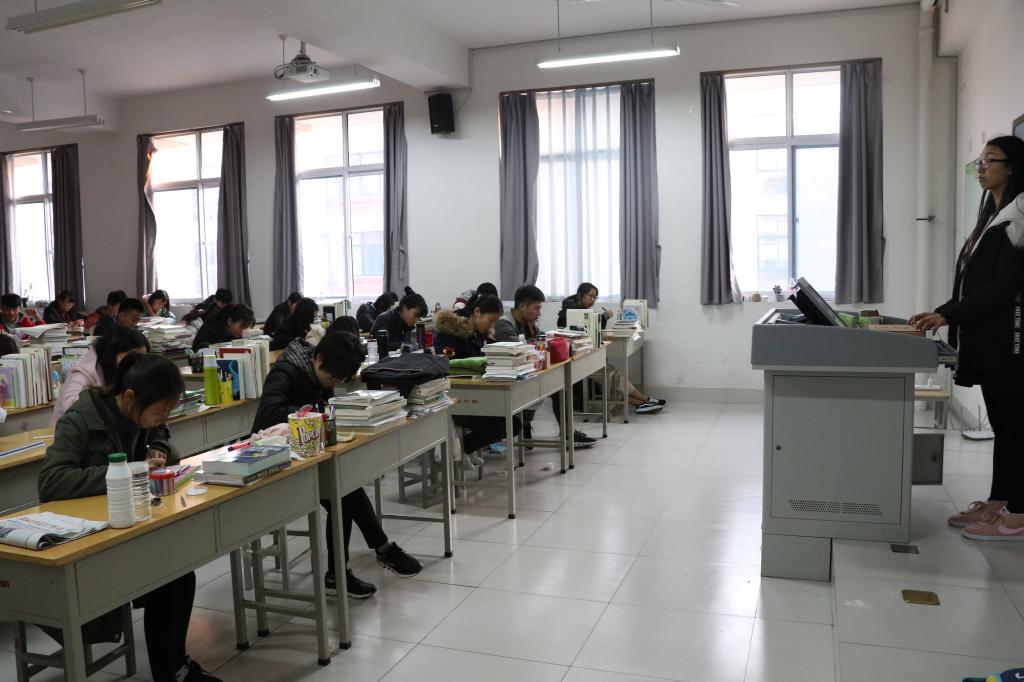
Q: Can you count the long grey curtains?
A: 10